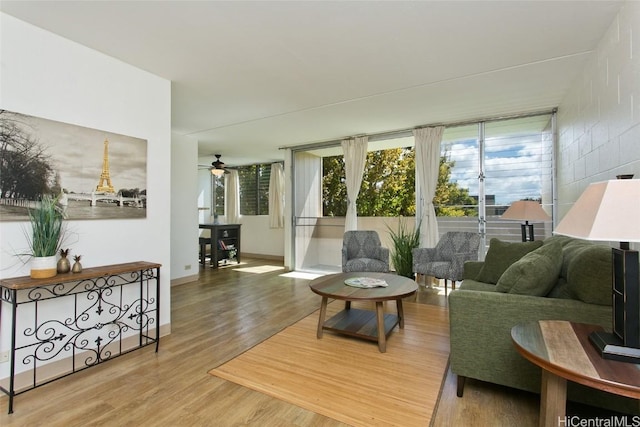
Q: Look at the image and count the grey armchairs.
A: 2